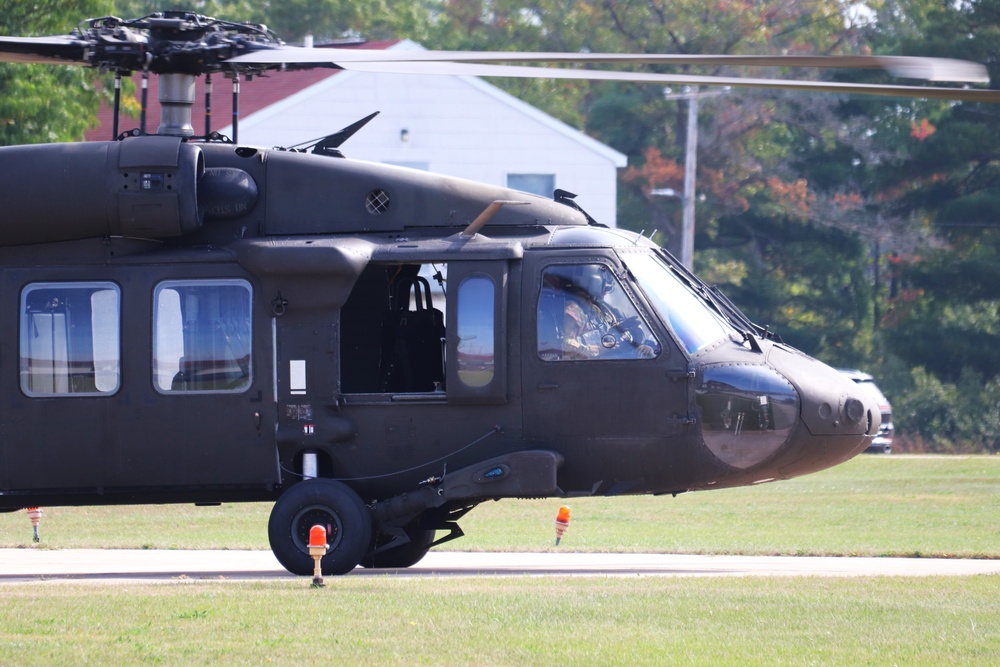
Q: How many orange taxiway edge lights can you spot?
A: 3